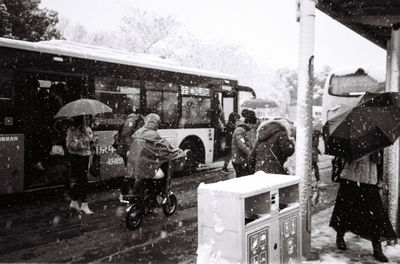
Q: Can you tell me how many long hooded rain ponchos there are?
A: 1